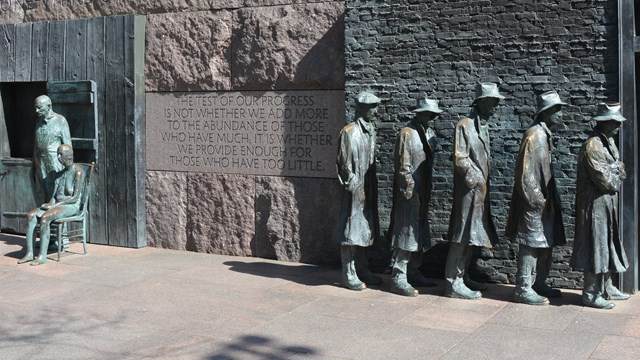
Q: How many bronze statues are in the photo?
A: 7